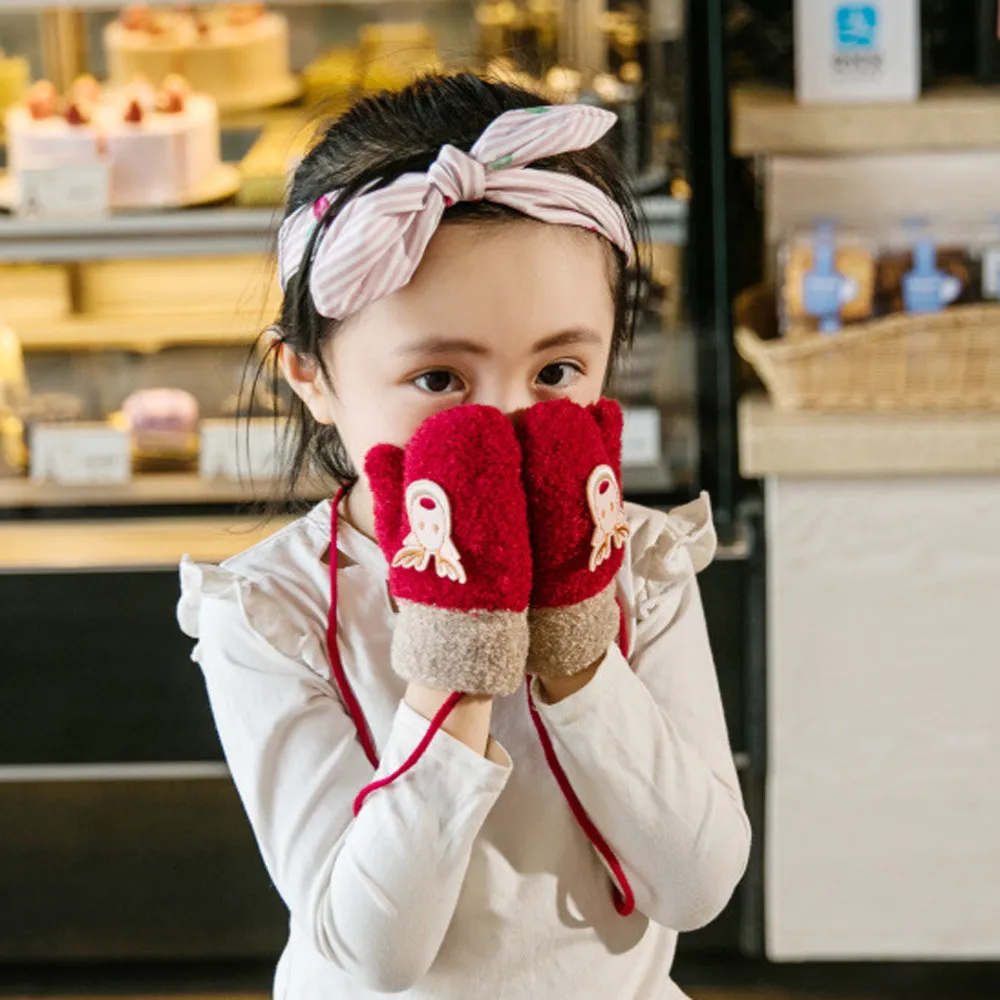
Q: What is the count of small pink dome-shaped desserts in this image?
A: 1